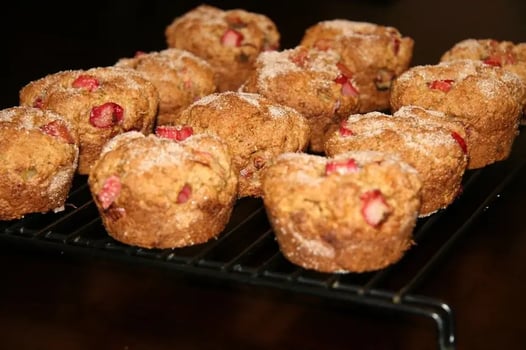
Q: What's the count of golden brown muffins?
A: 12